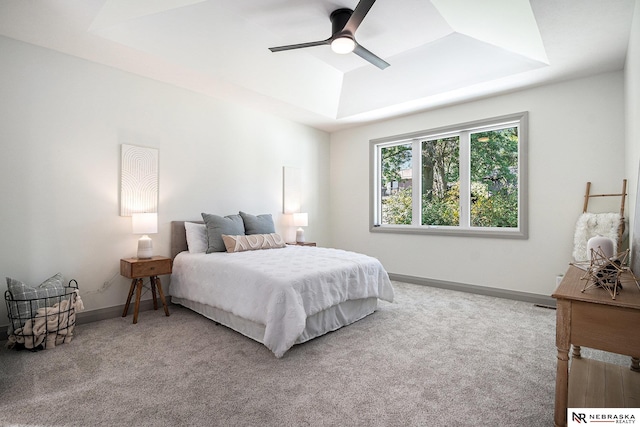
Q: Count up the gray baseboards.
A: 2